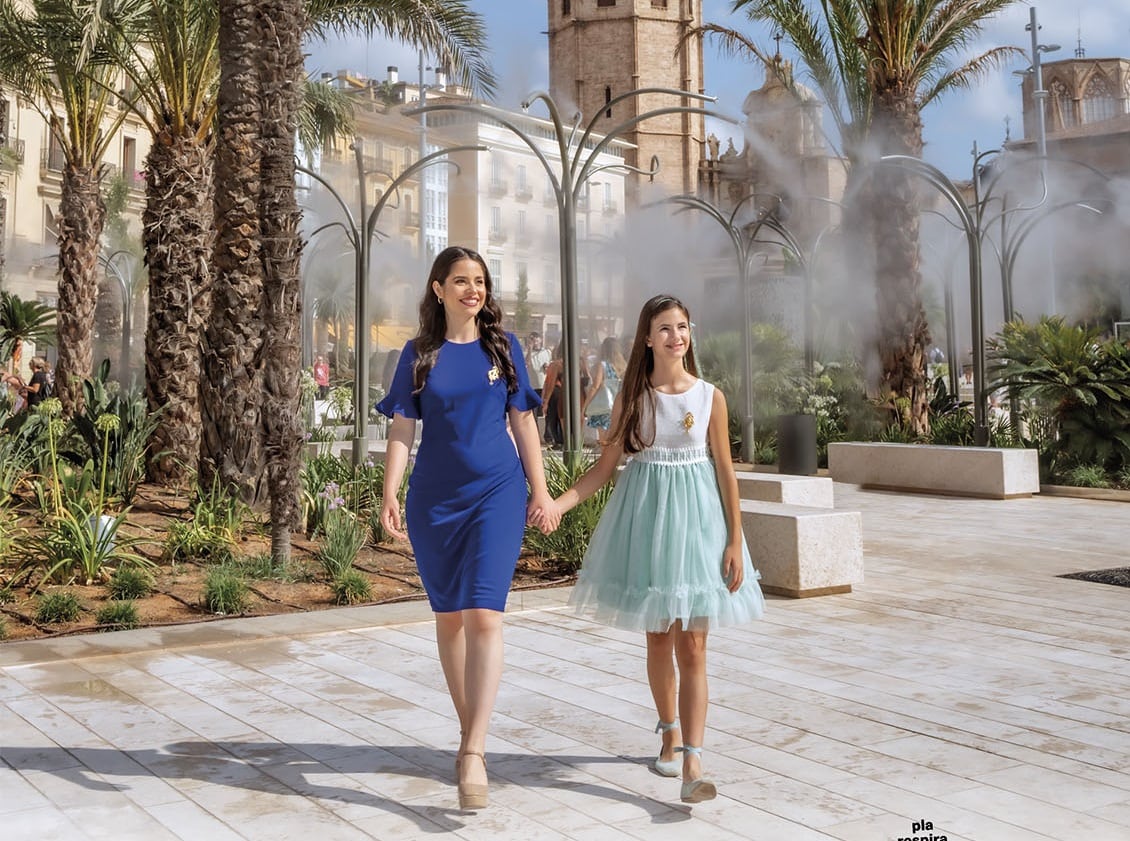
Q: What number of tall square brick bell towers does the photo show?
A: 1